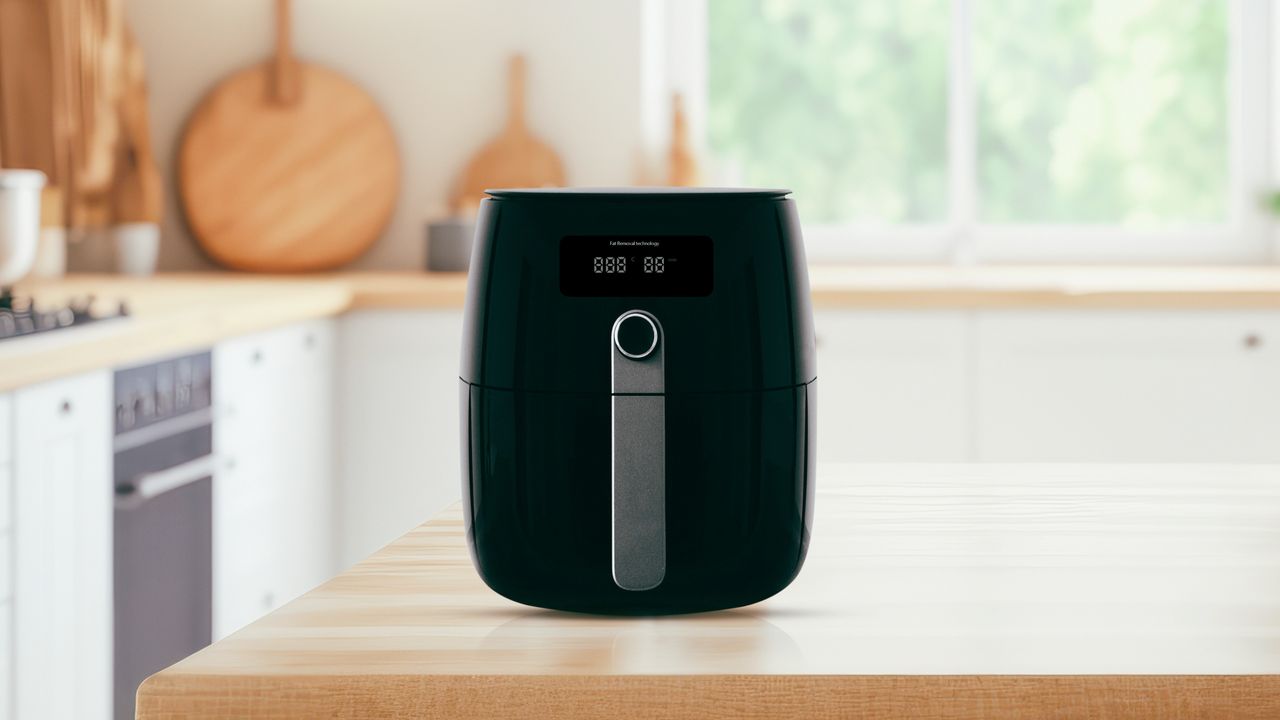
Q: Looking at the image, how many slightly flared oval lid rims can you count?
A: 1